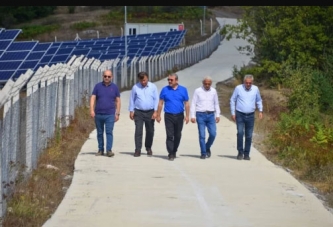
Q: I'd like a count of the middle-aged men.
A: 5